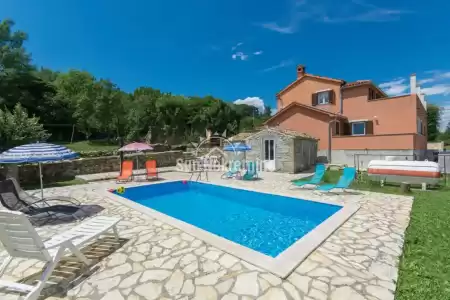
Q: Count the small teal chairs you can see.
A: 2